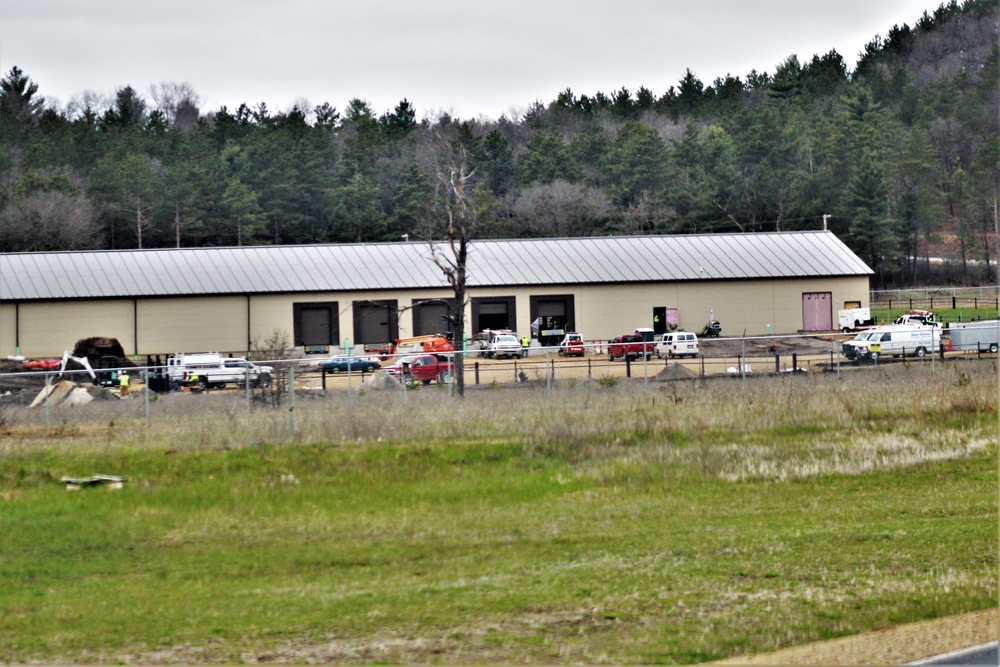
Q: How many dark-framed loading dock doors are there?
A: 5